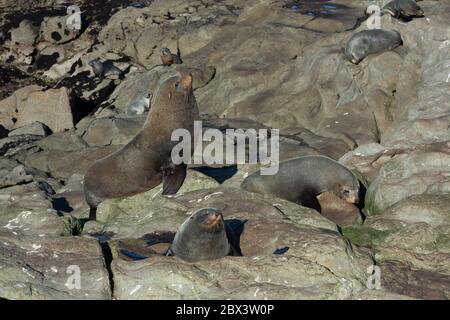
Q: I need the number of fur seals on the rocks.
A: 8